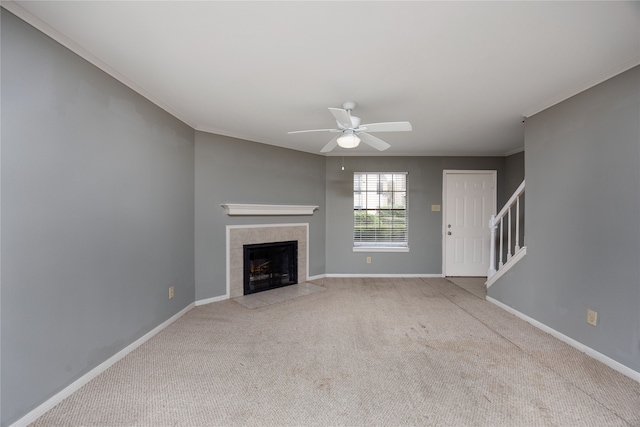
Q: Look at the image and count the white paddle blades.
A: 5